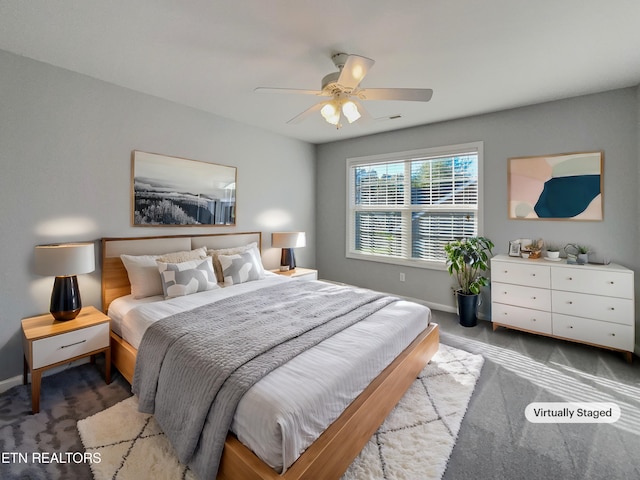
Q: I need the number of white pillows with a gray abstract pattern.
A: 2